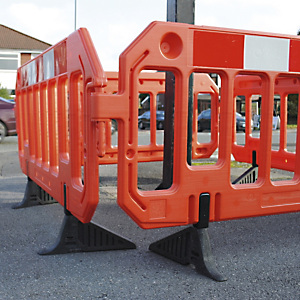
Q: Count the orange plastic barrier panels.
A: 4